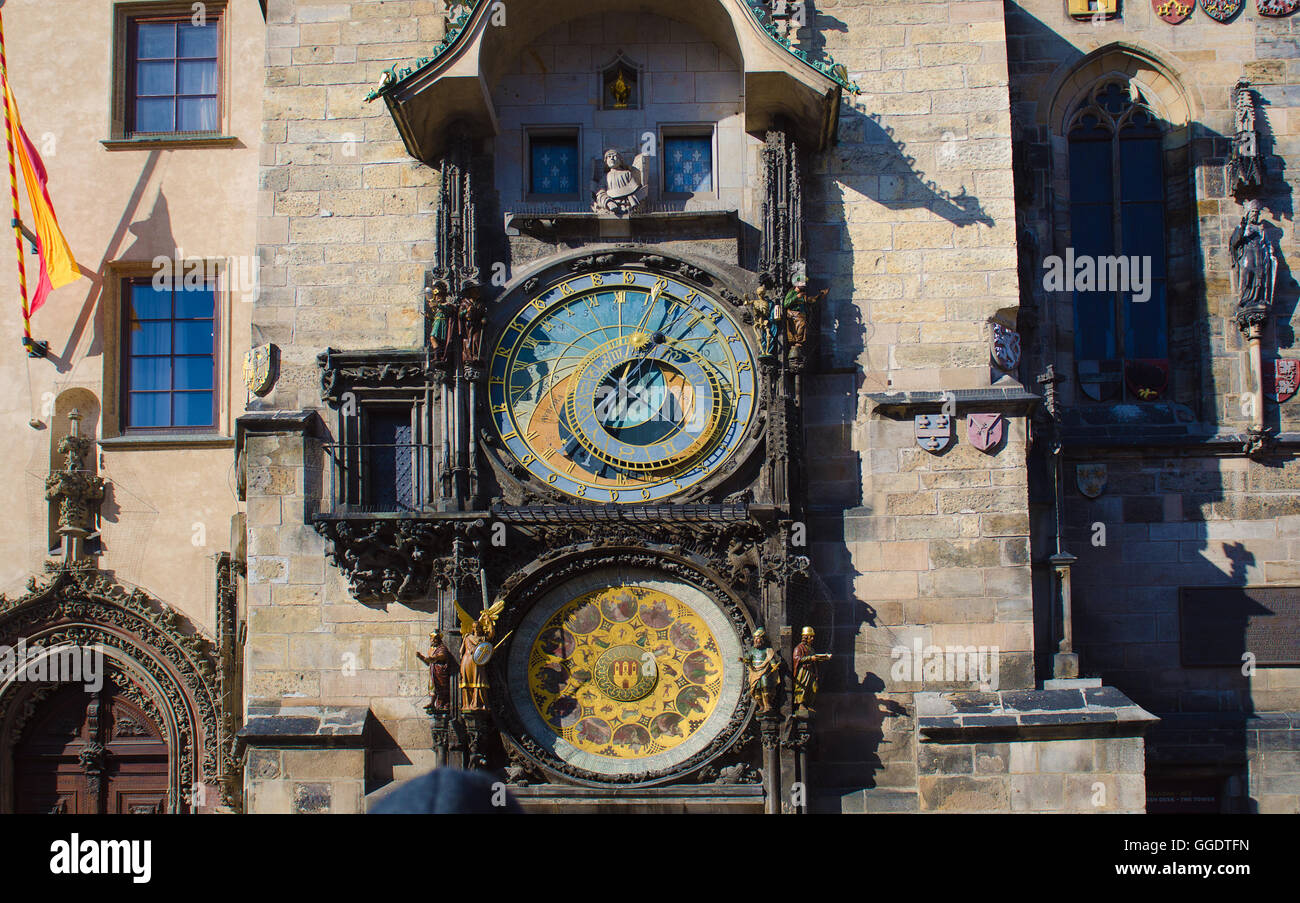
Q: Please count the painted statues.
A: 8